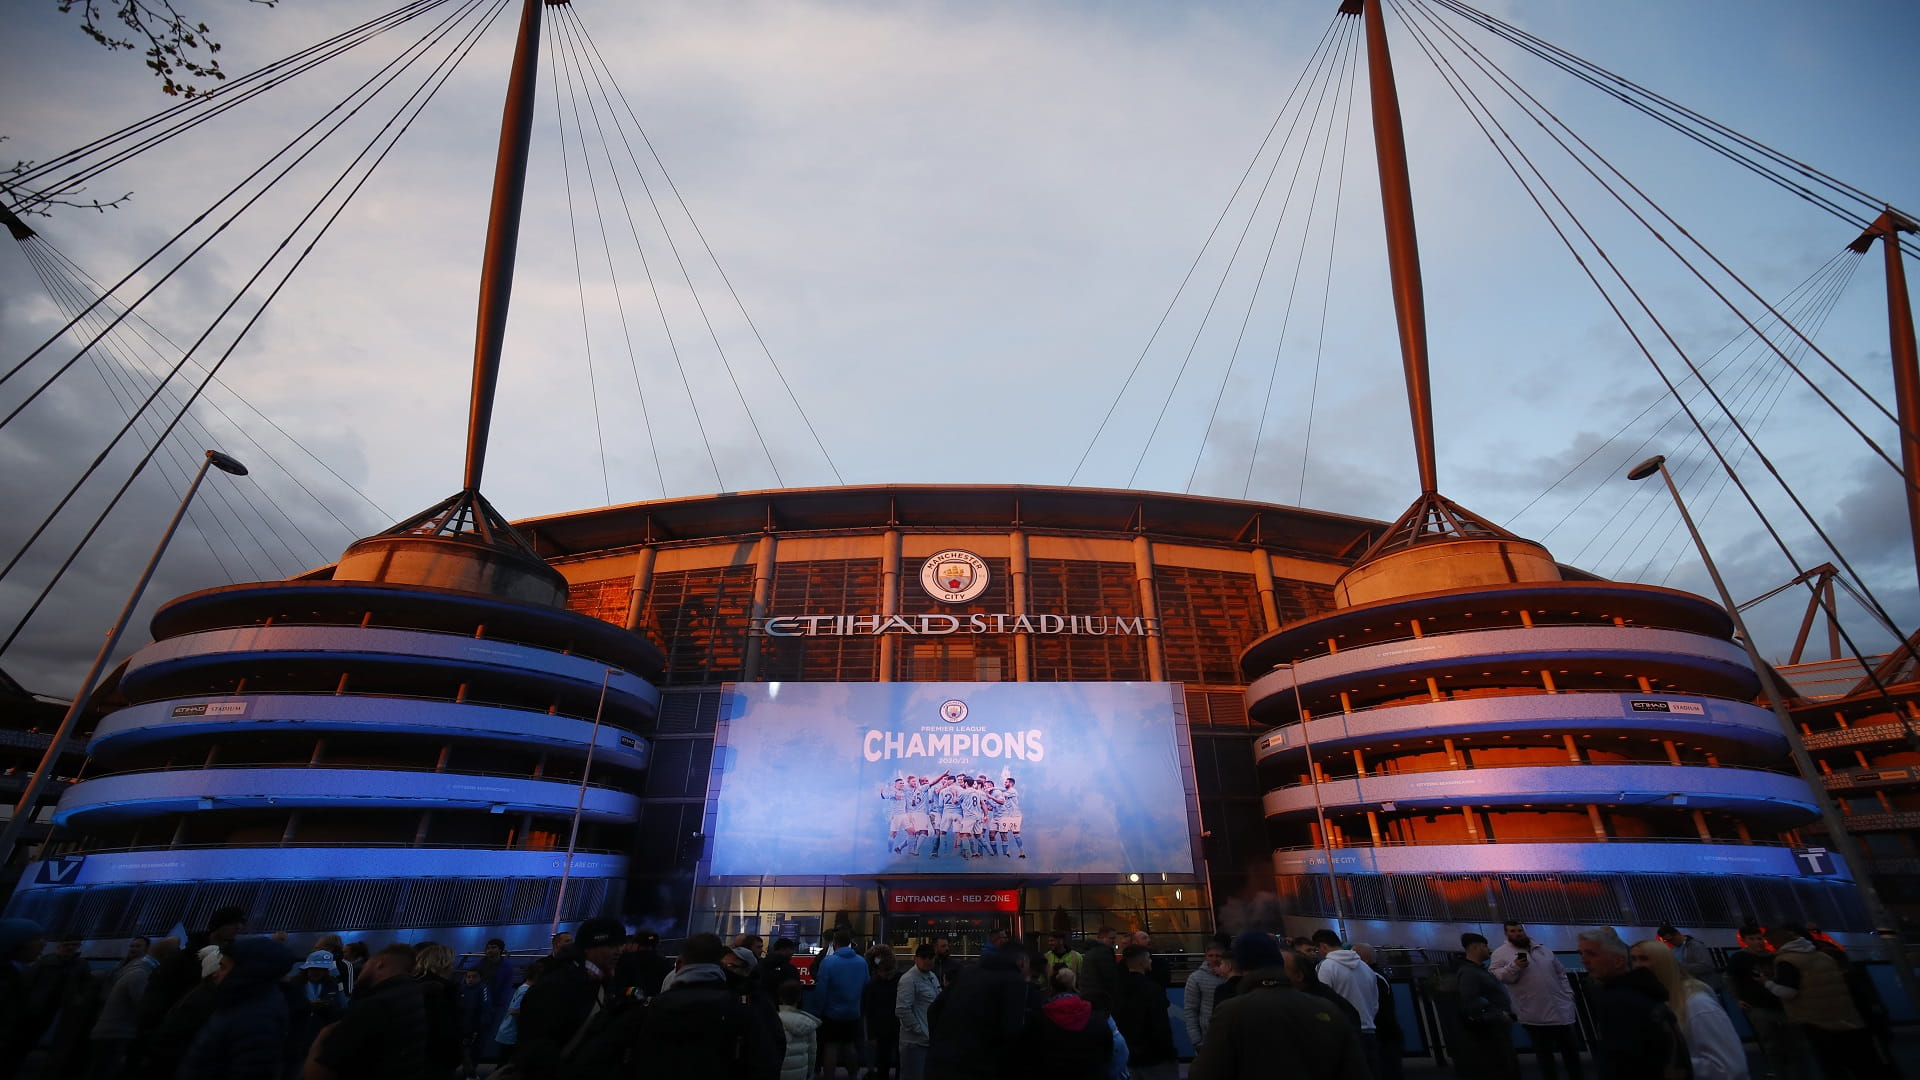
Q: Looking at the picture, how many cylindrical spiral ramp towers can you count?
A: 2